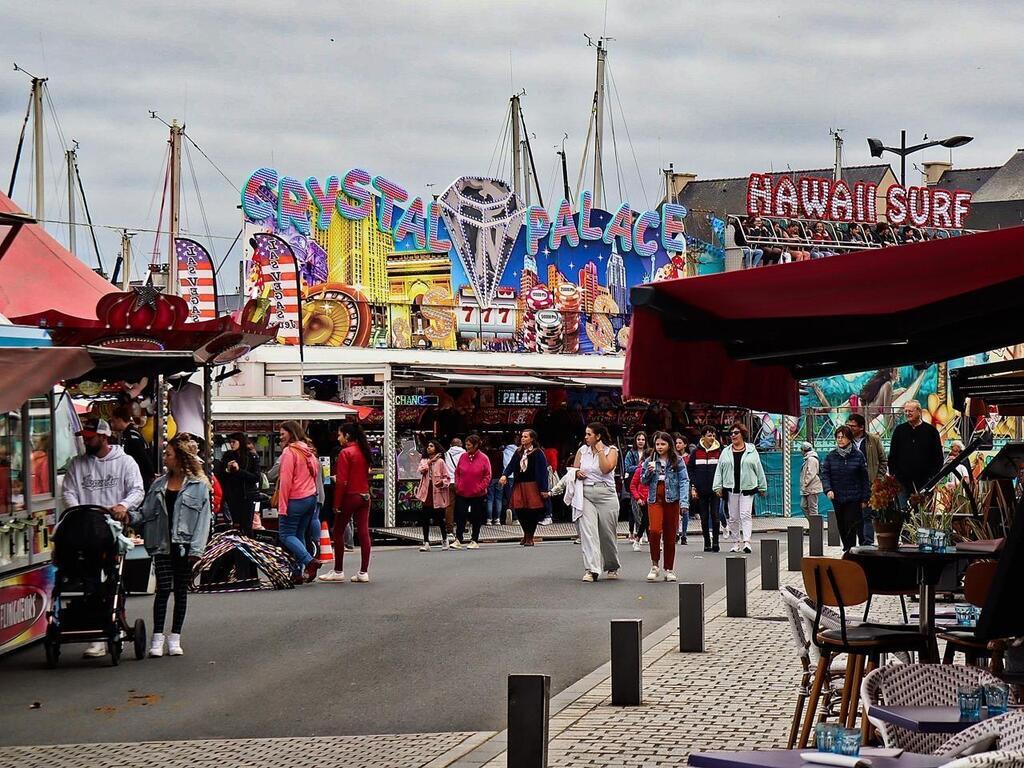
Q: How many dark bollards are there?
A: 8